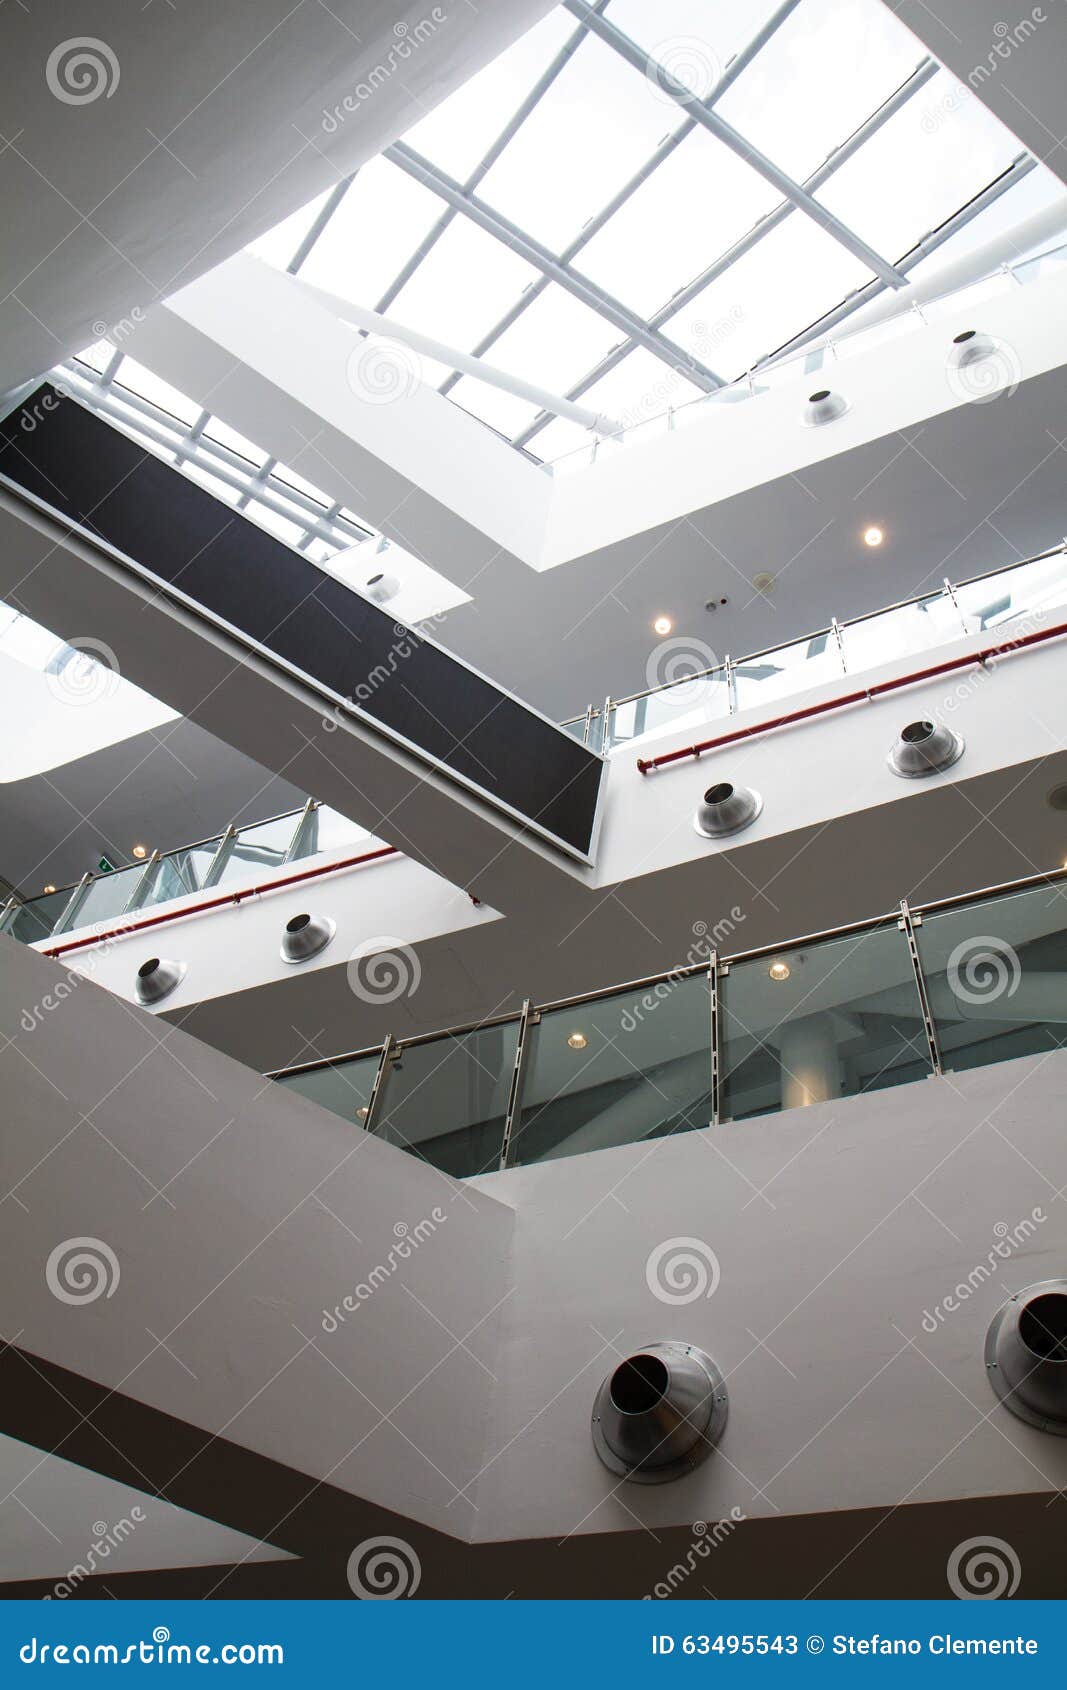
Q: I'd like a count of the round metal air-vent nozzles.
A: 9